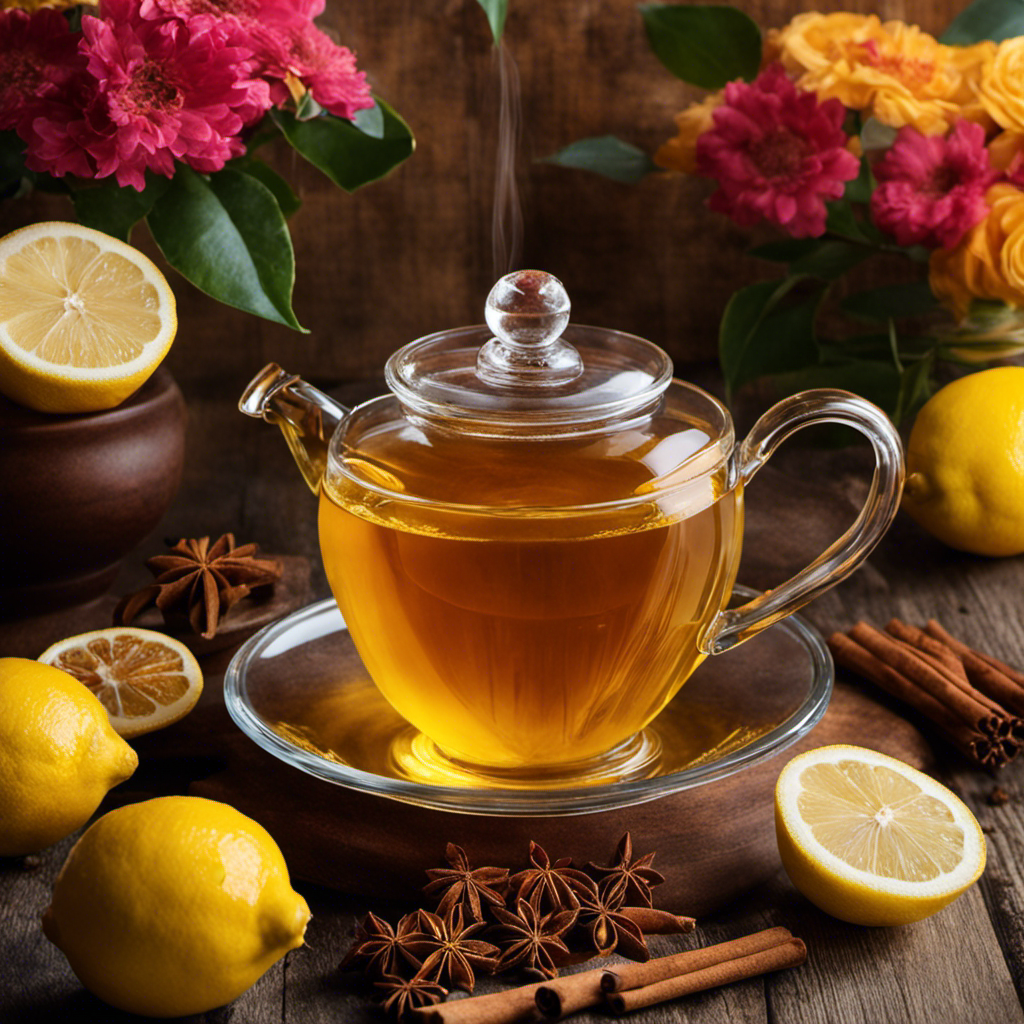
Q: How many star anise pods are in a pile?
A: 8